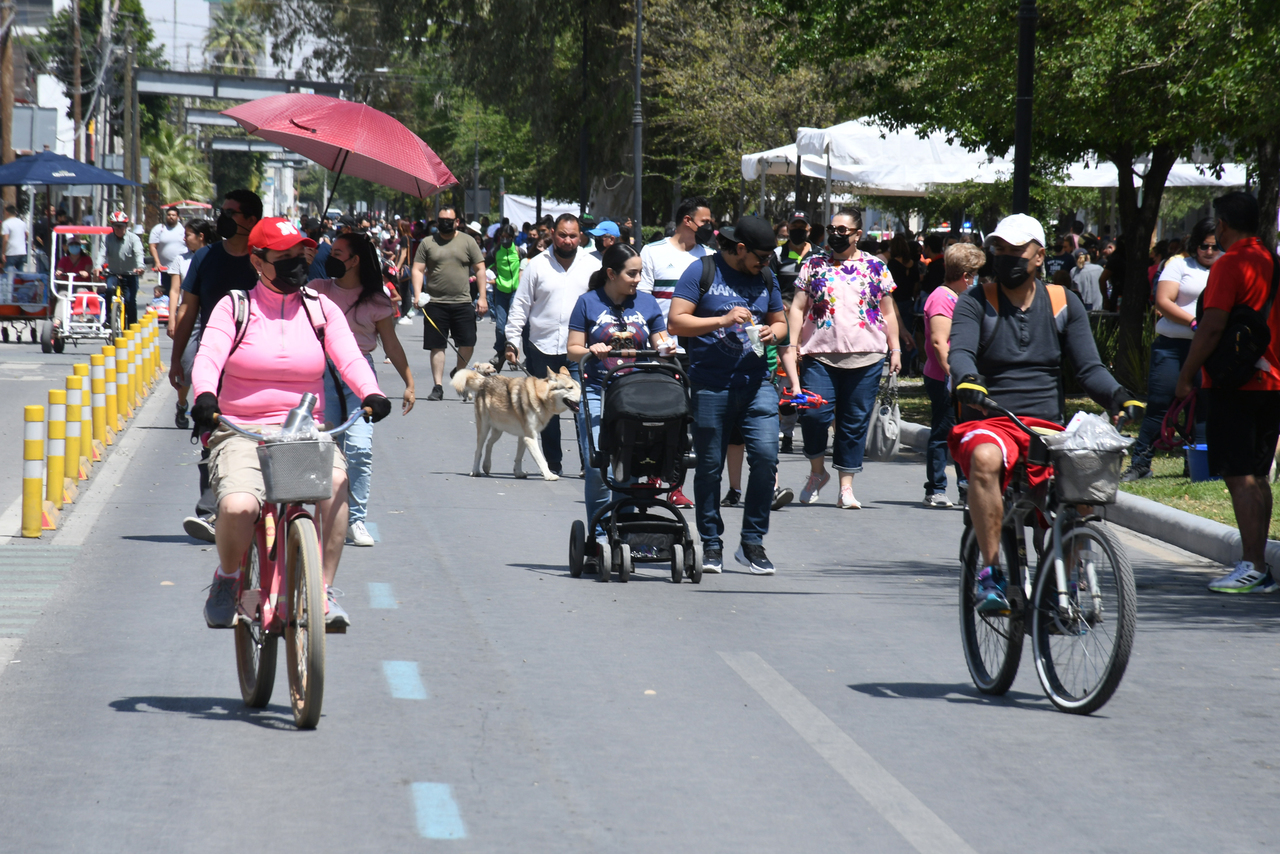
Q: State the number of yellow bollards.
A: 12